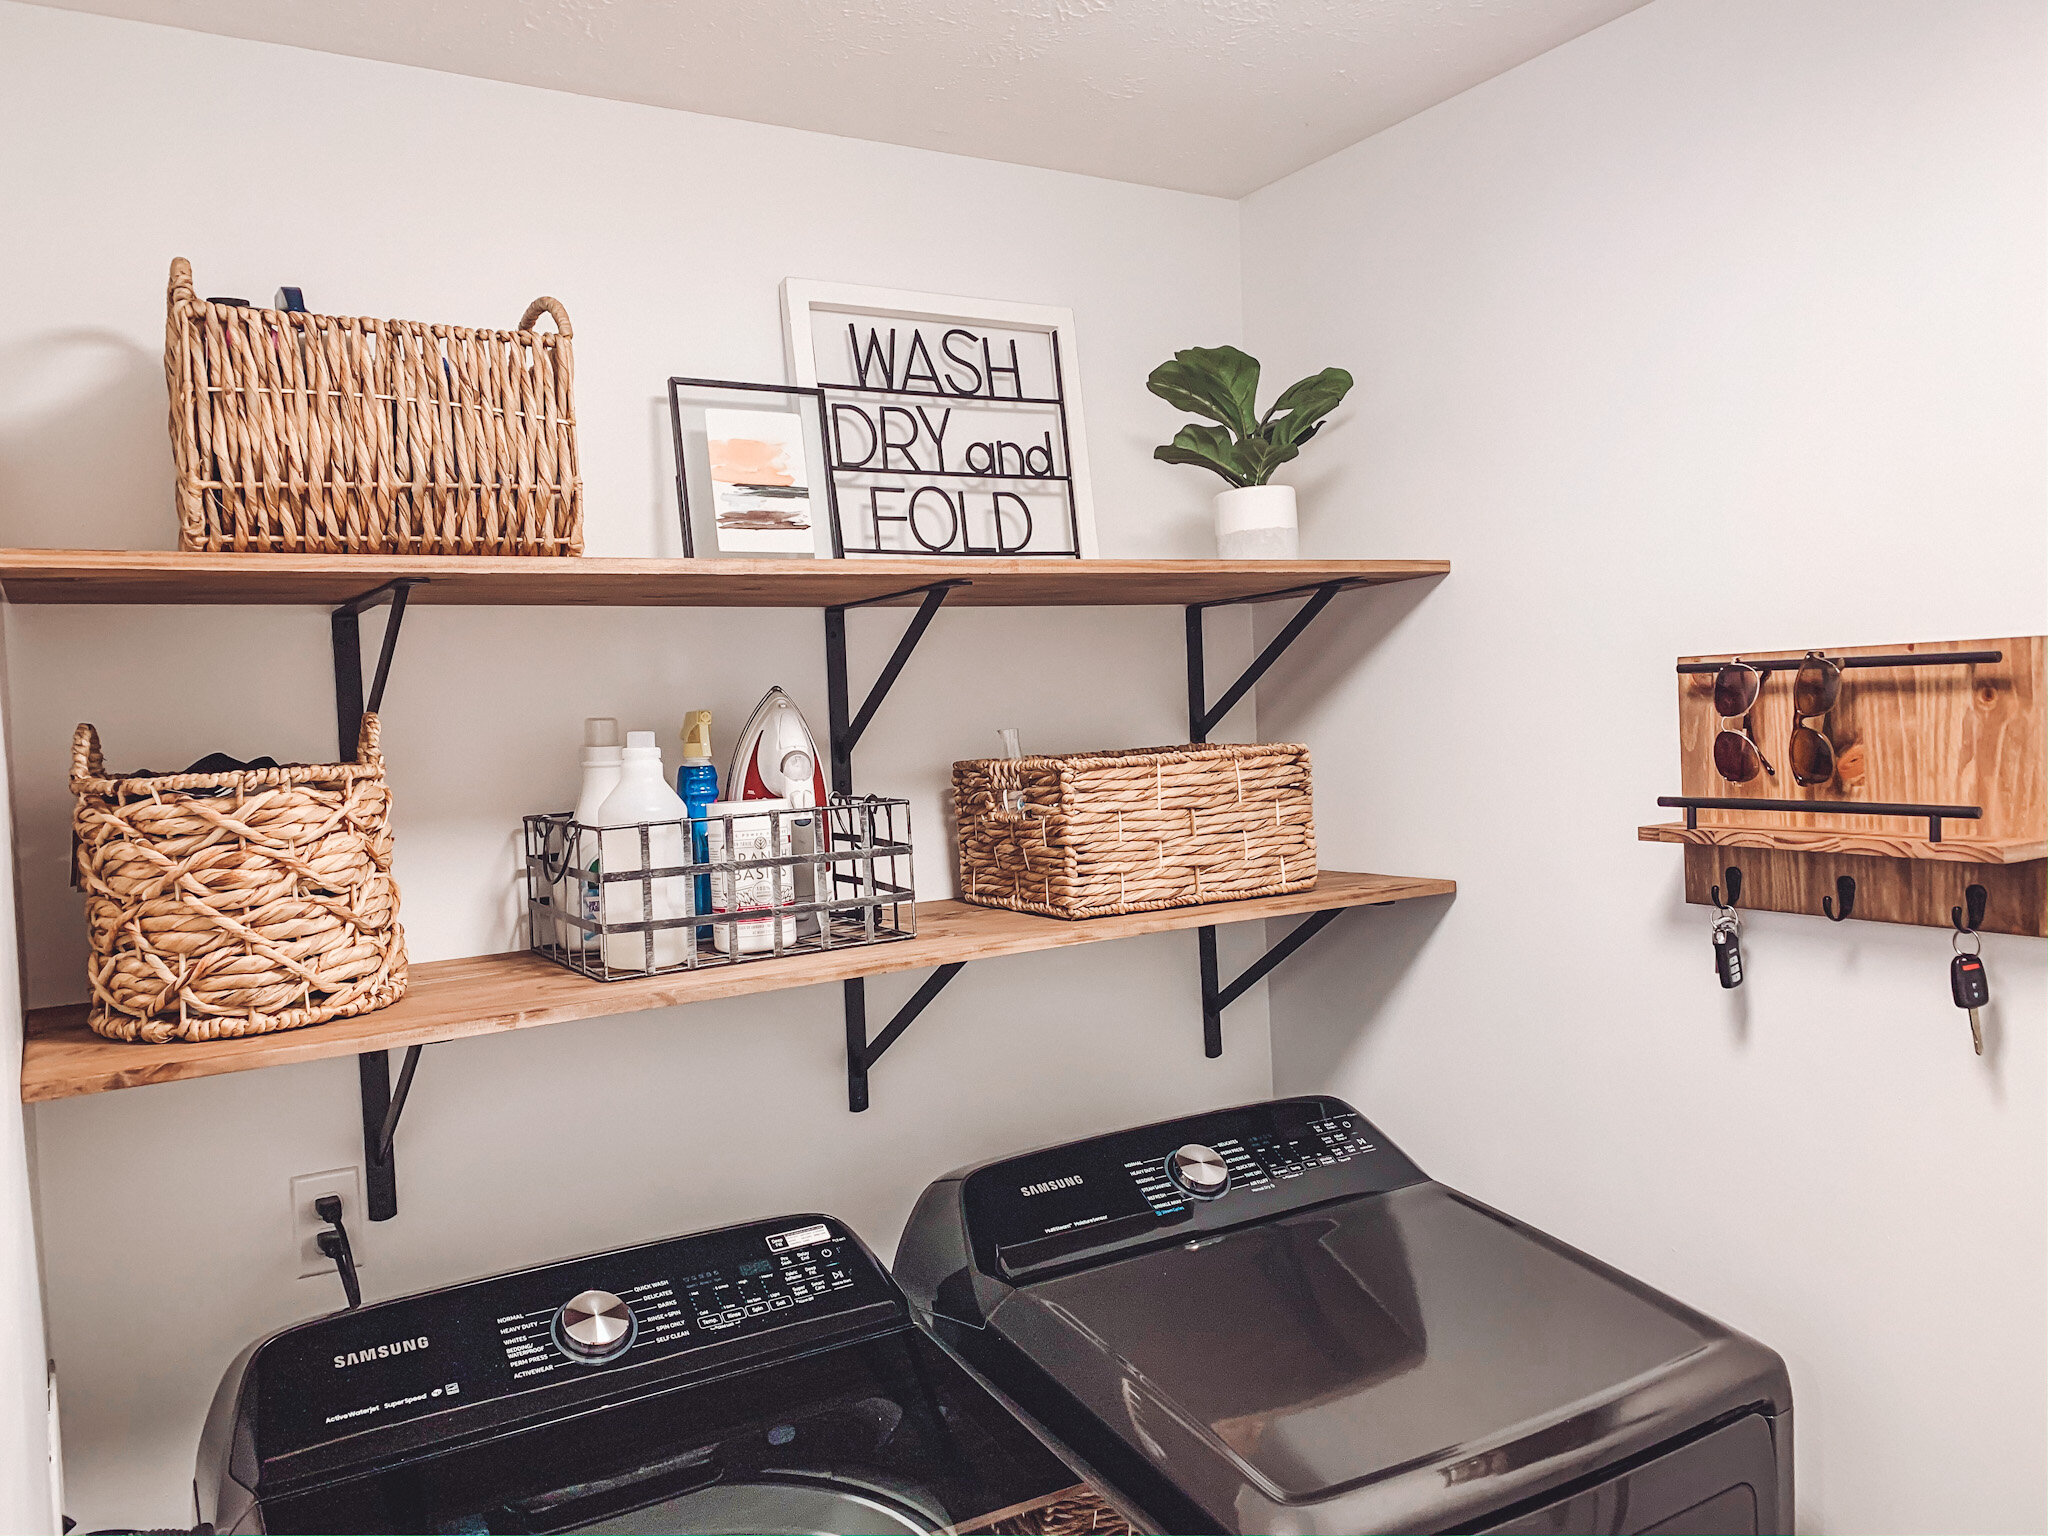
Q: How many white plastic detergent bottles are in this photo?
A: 2